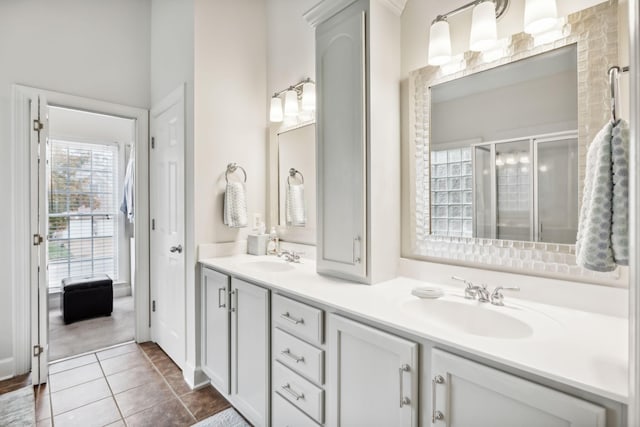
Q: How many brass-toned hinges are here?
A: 3